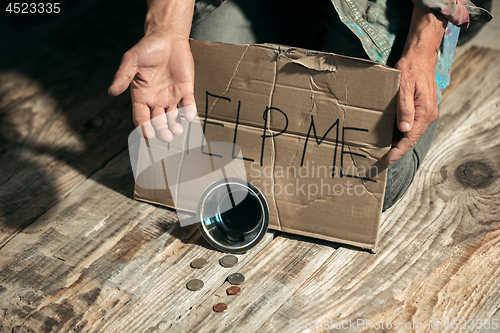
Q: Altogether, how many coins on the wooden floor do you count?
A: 6